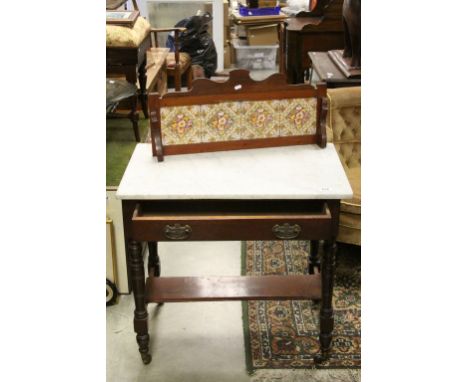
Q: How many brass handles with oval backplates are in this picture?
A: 2